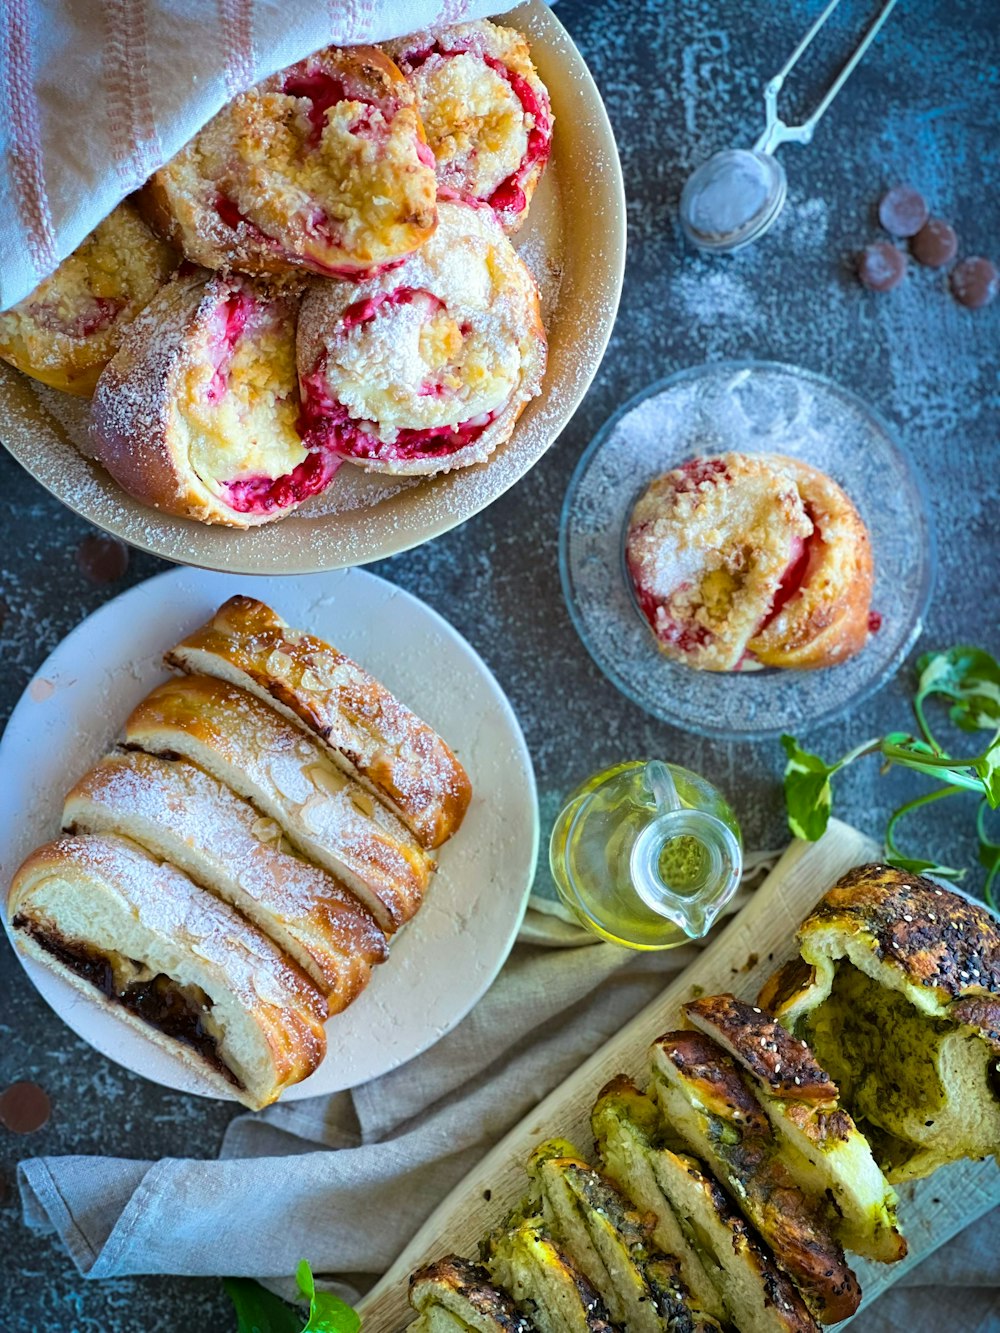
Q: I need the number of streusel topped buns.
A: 6